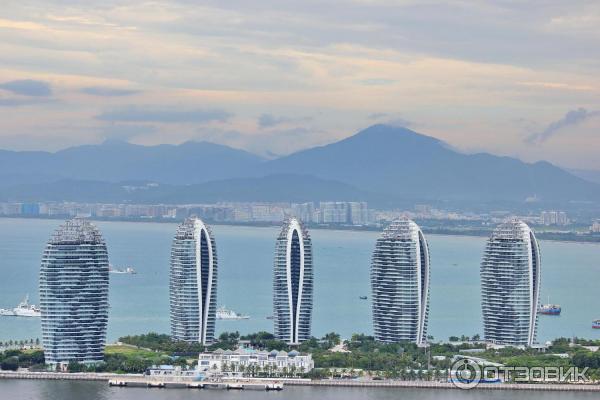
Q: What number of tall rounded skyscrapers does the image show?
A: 5